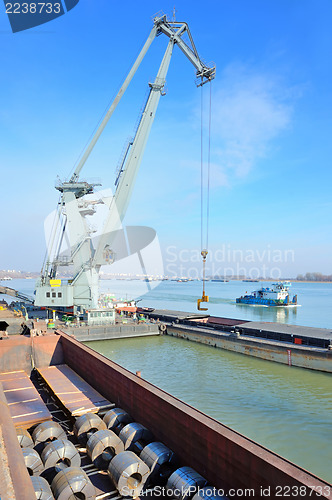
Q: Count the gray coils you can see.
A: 14